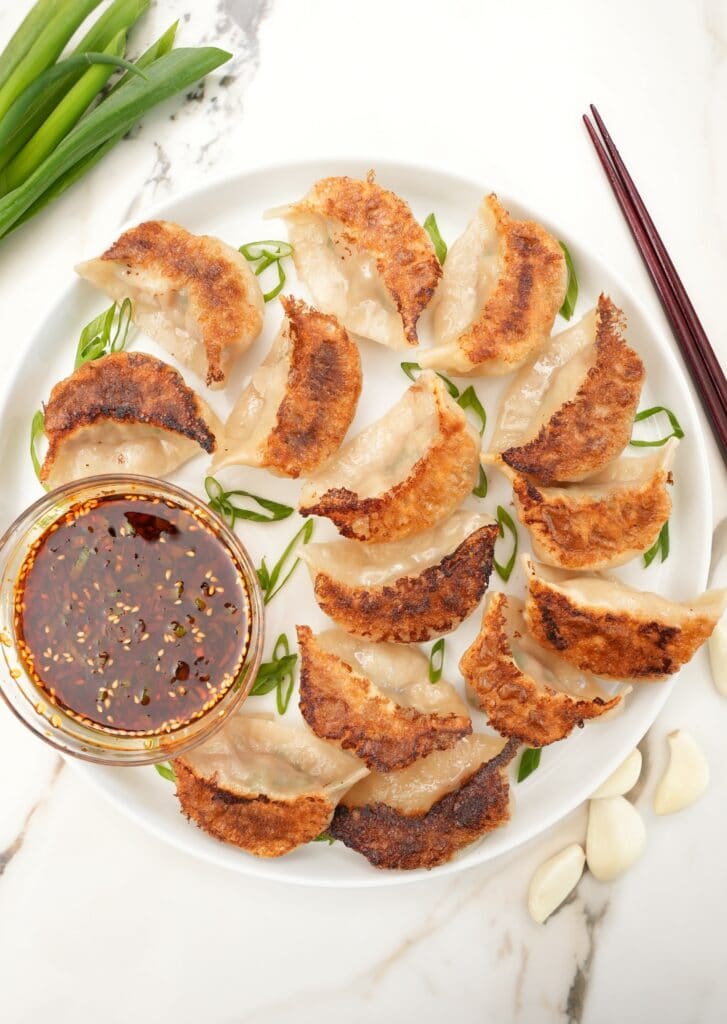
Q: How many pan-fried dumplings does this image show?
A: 14